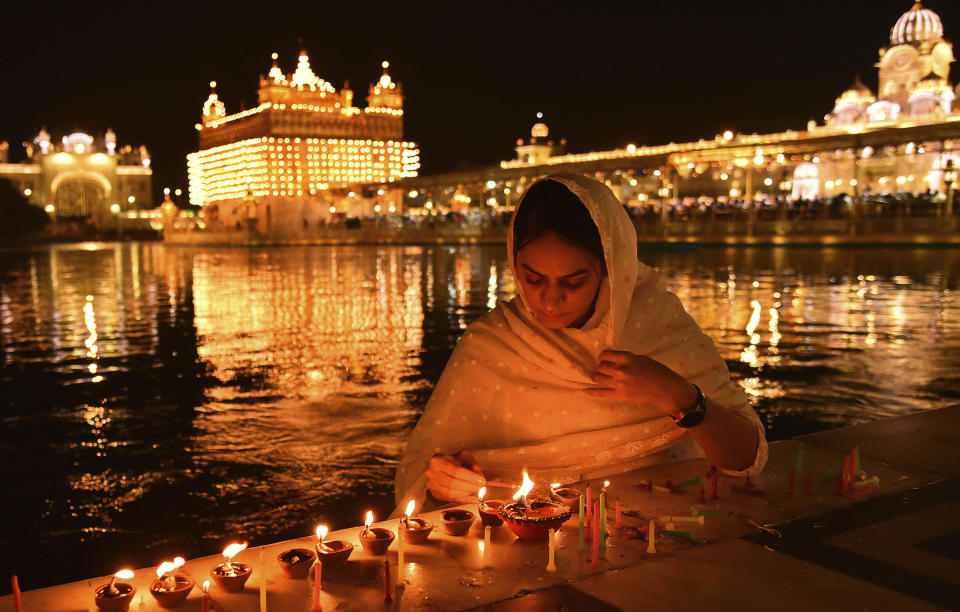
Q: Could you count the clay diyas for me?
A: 11